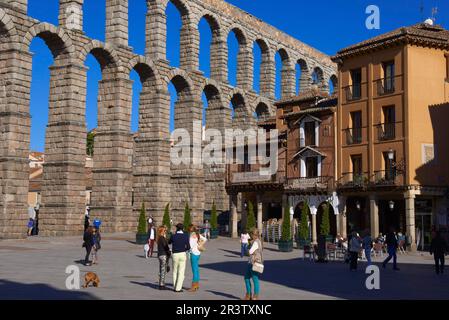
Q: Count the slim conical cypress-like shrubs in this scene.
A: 8